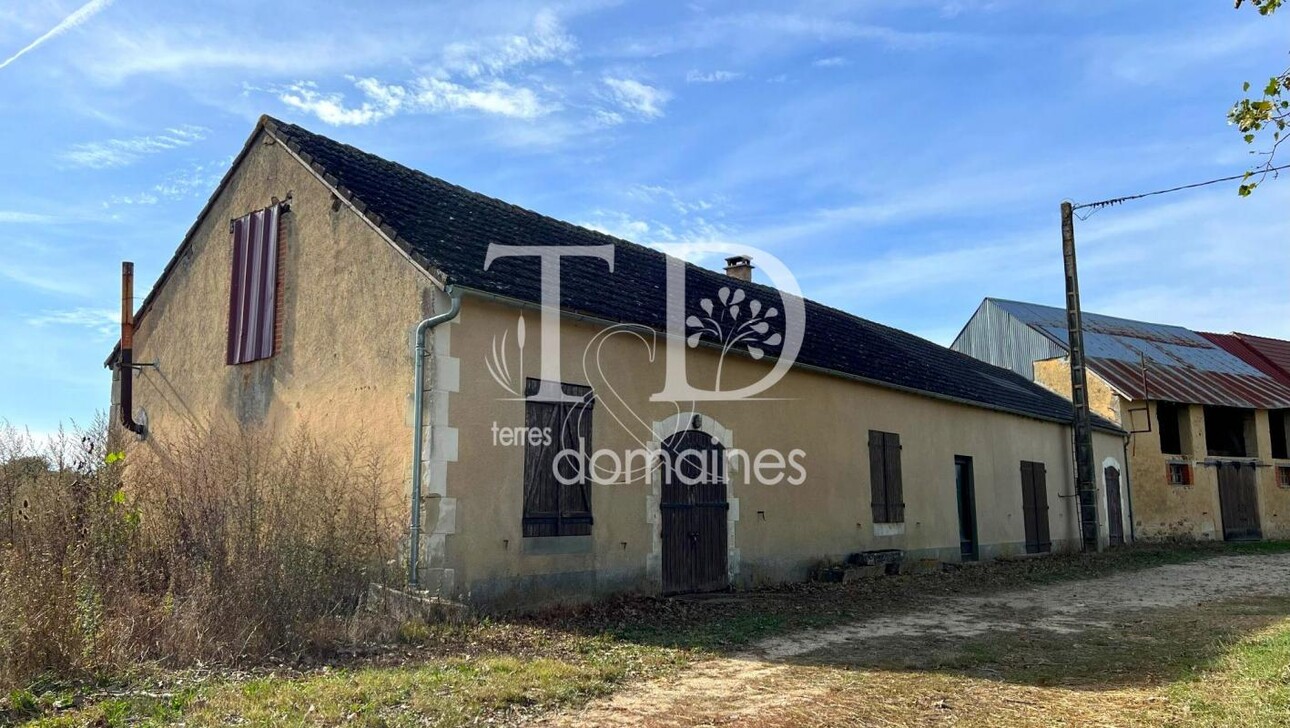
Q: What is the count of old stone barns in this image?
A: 2